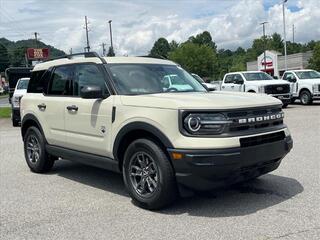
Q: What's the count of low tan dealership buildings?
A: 1